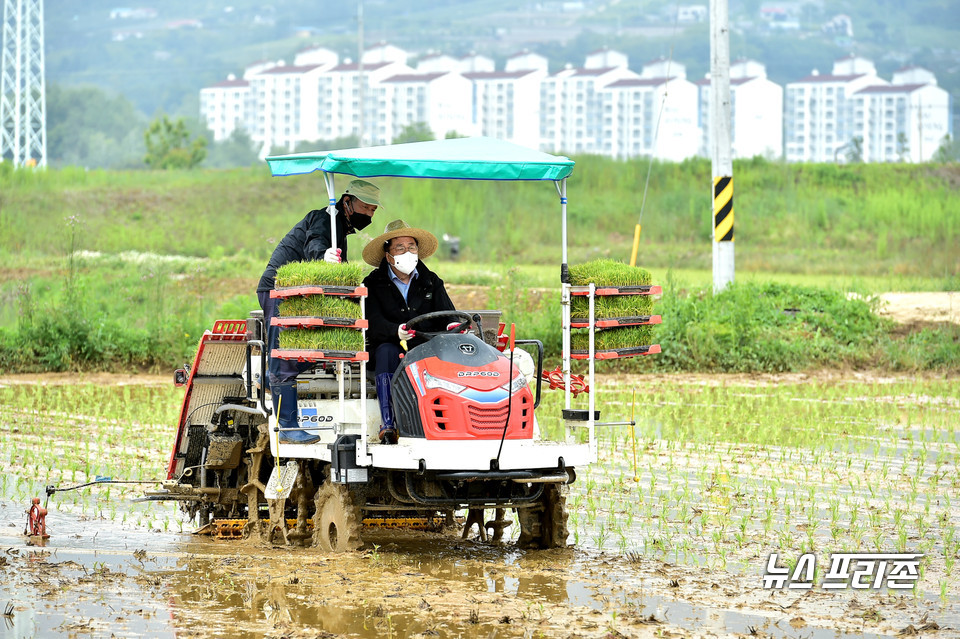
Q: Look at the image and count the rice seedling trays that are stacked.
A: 6